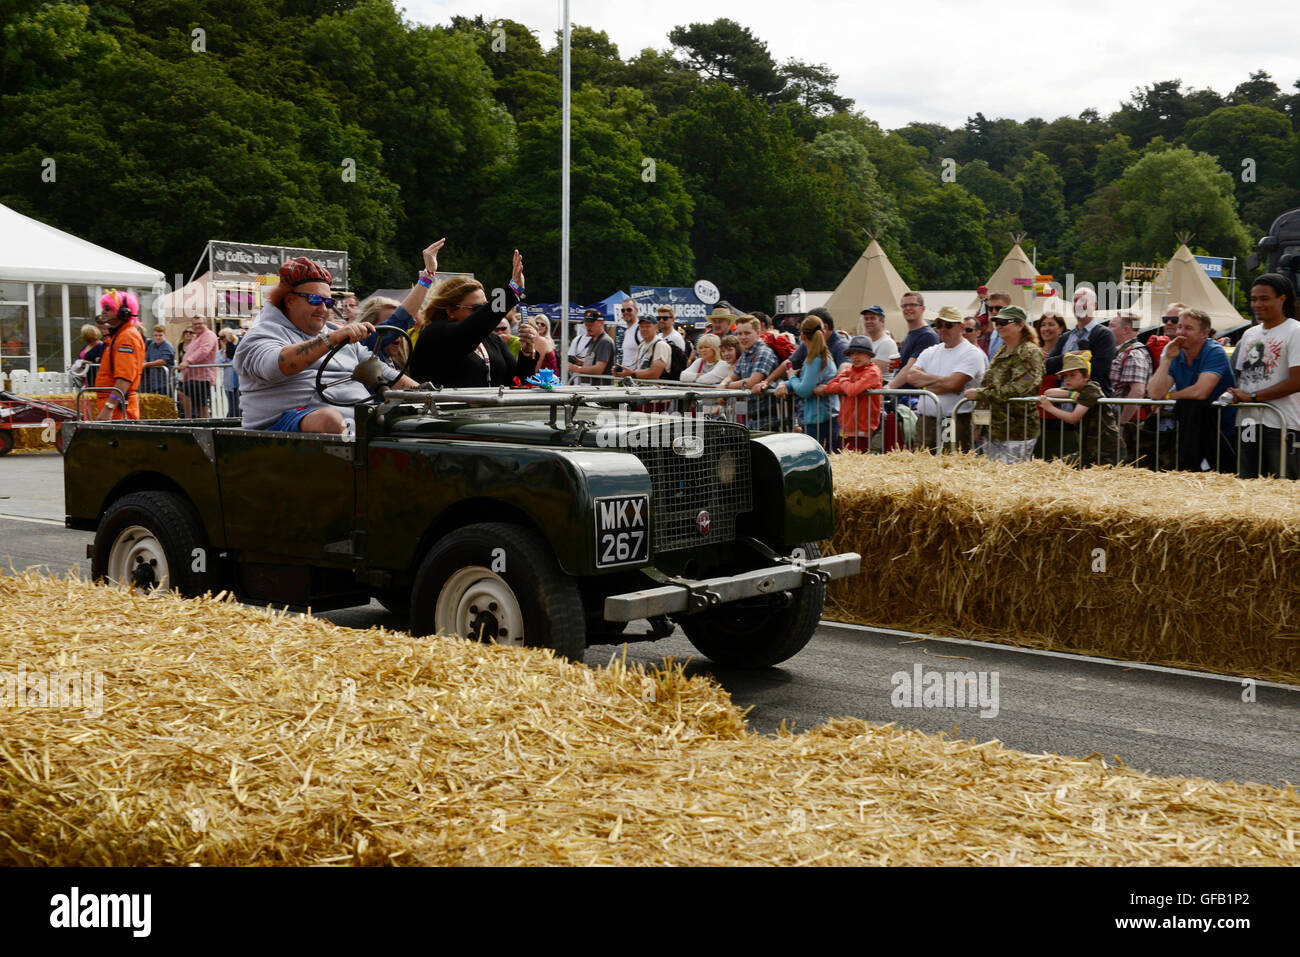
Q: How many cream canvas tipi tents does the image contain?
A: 3